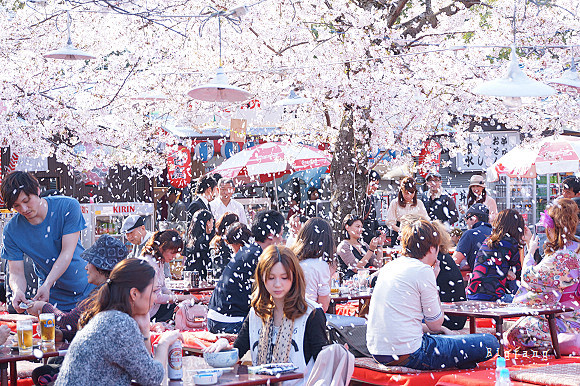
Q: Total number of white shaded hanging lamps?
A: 6